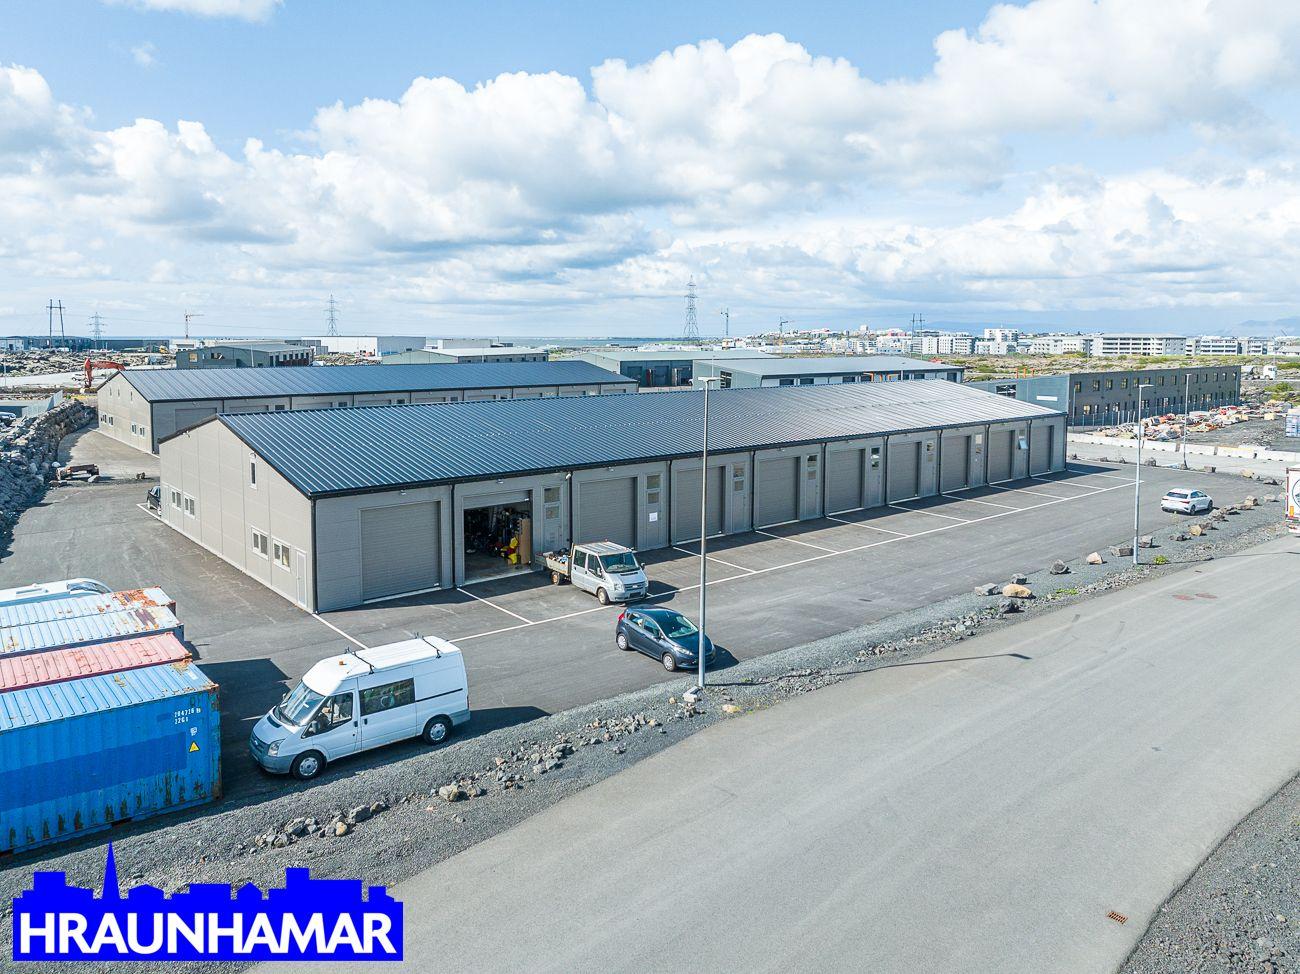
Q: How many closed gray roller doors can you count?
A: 9